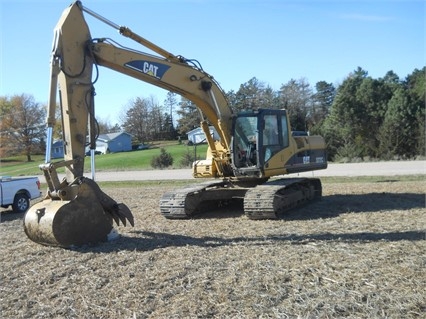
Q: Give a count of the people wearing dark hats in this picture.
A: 0